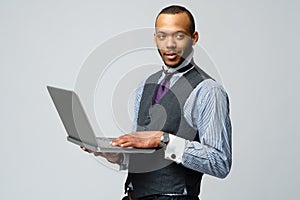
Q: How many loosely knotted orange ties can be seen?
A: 0